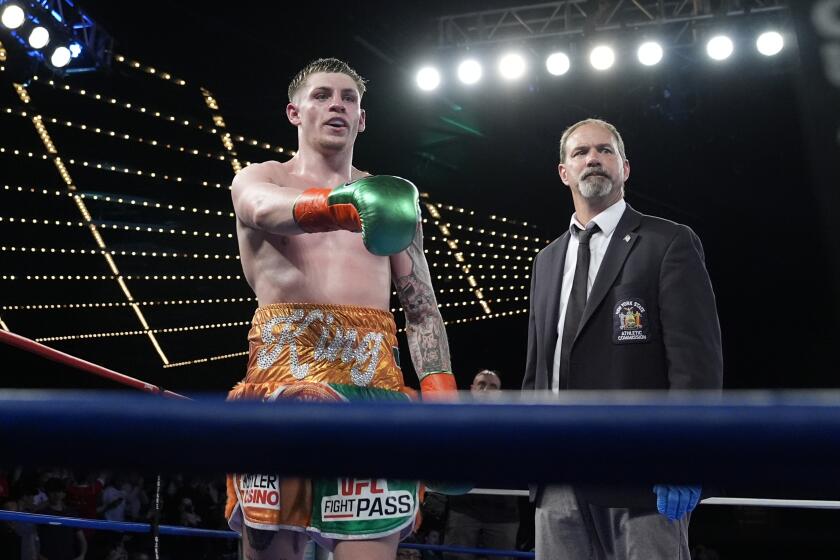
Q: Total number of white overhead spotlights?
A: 11